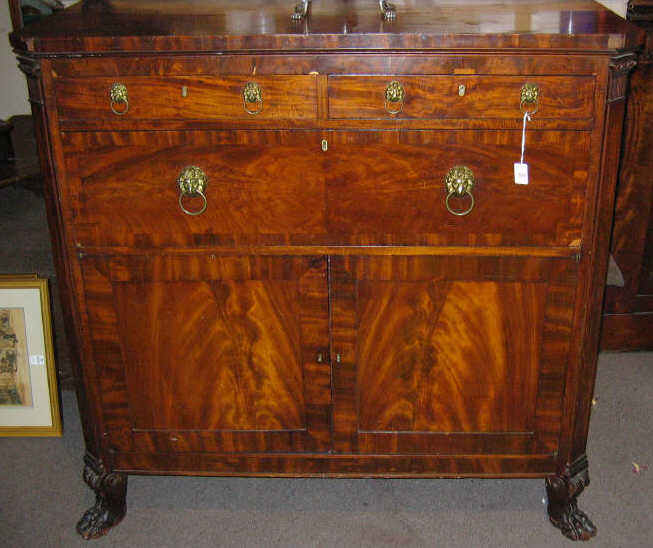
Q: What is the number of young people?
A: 0